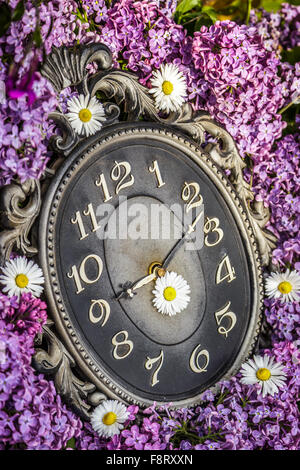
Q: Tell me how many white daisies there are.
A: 7